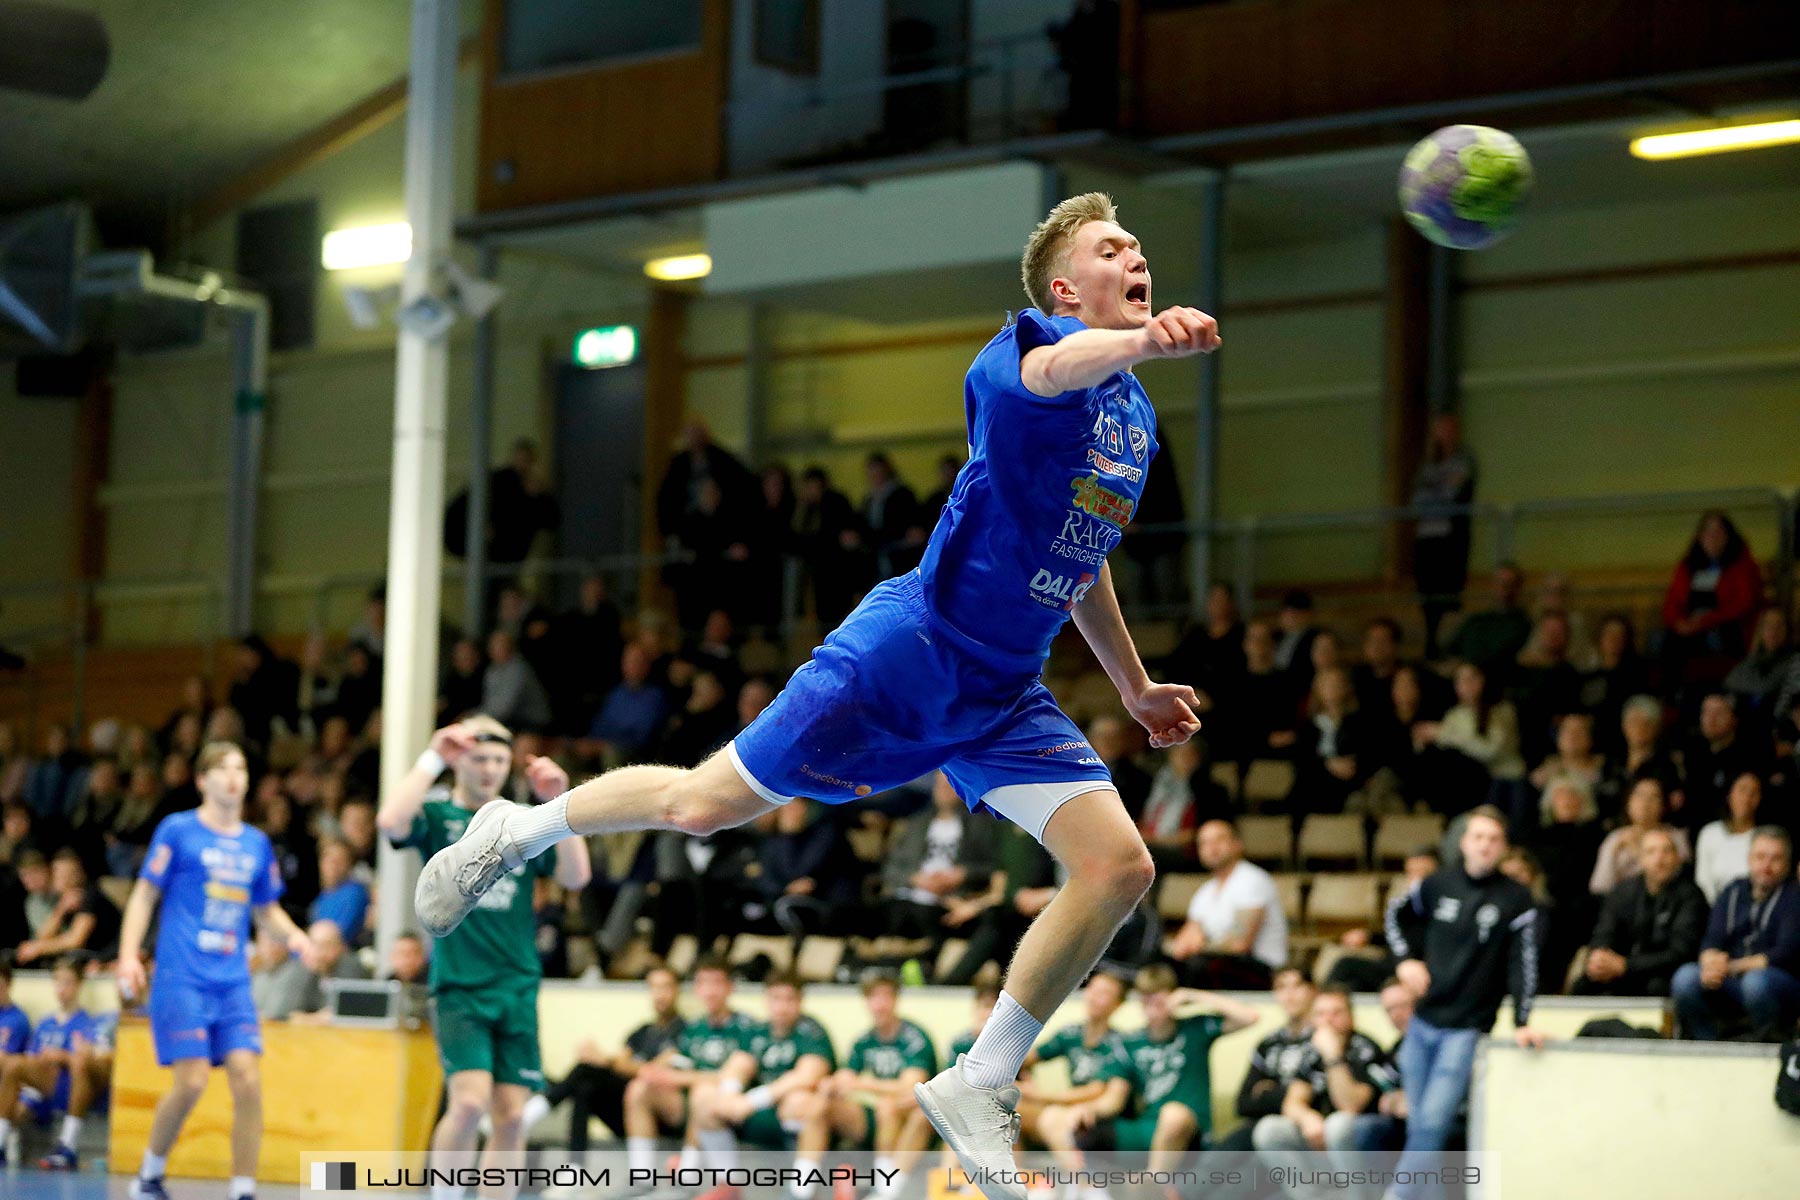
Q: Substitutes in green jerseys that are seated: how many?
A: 6